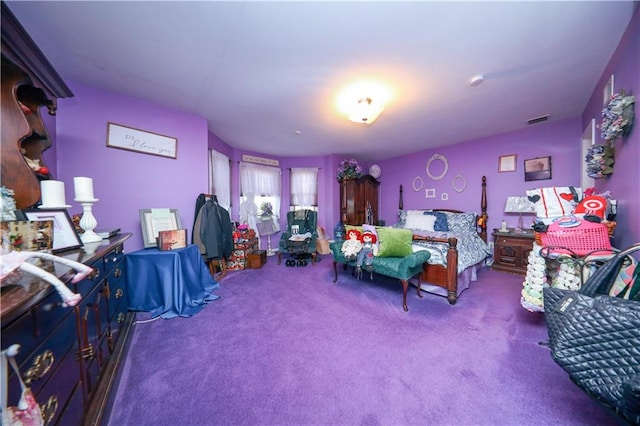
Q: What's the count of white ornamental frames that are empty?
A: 5